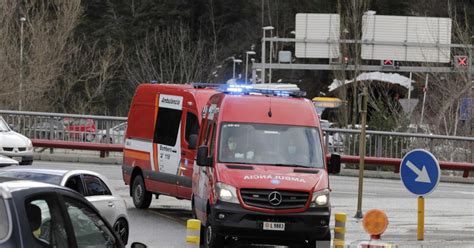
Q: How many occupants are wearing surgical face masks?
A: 2